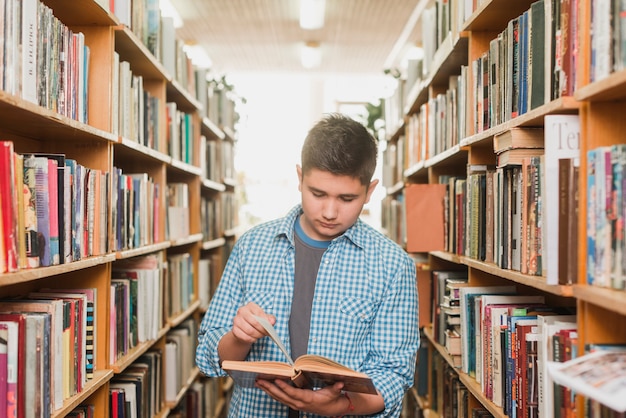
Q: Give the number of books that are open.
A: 1